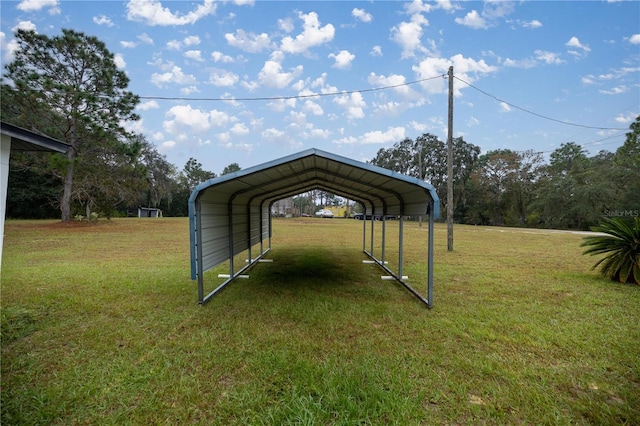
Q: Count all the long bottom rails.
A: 2